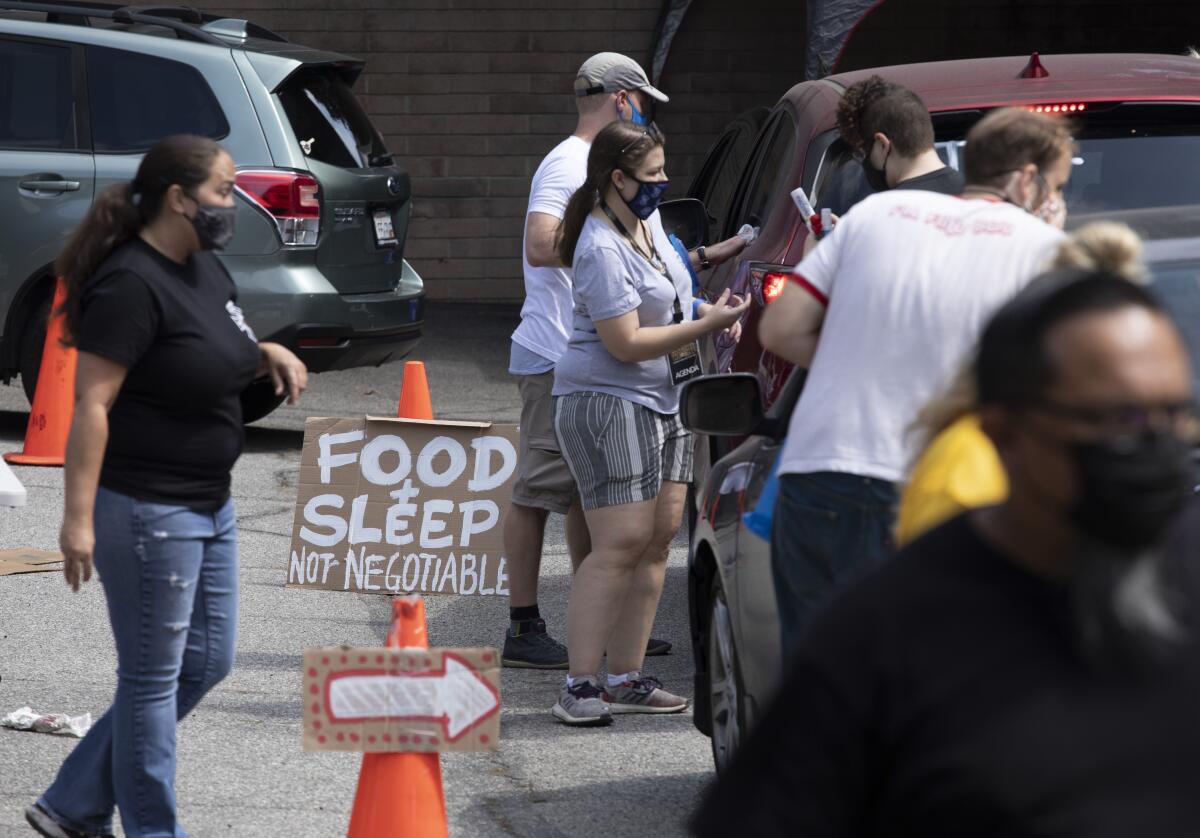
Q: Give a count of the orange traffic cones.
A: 3